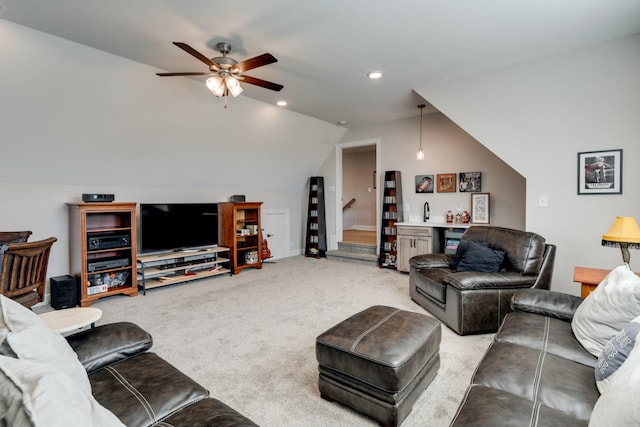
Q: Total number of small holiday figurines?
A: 3